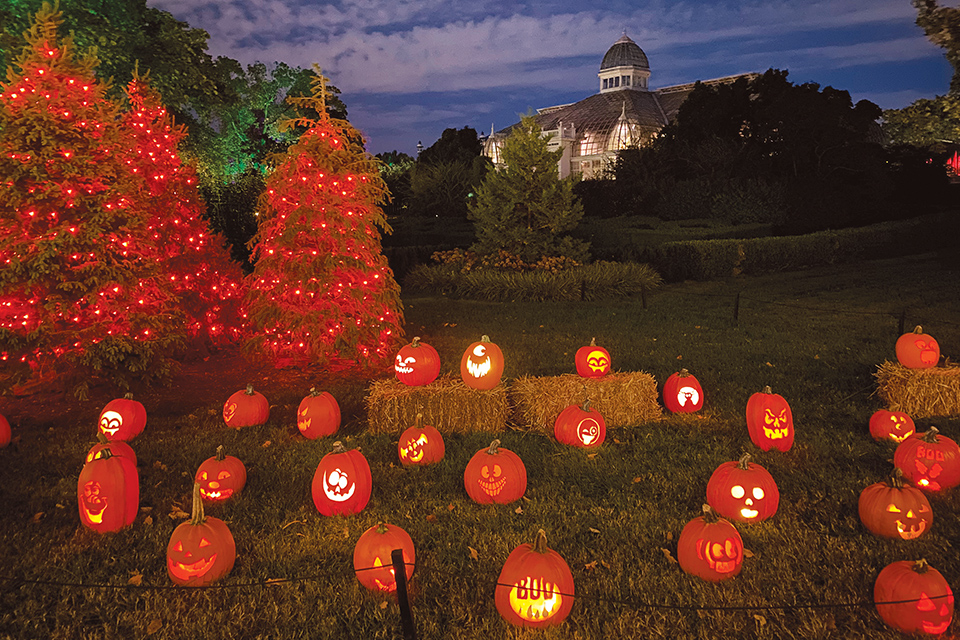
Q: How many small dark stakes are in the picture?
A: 5